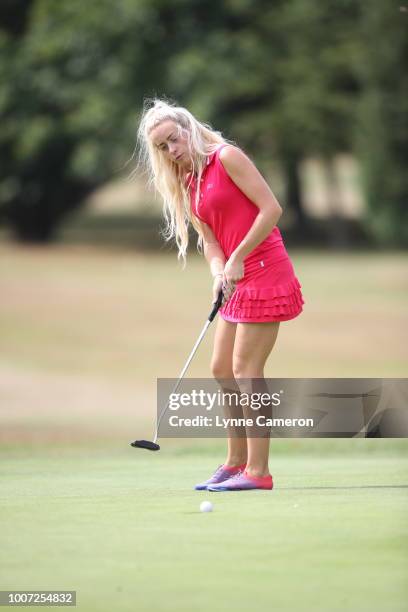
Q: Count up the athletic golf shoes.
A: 2